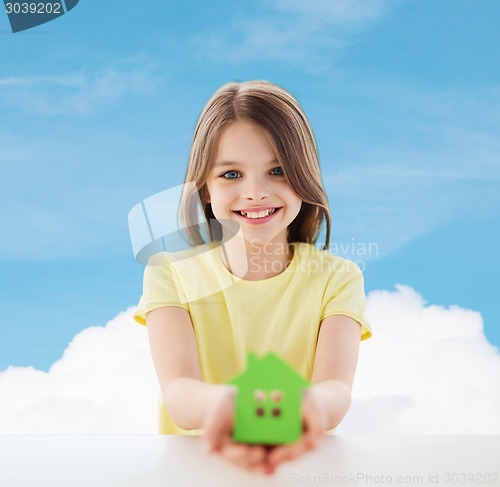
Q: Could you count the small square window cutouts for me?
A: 4